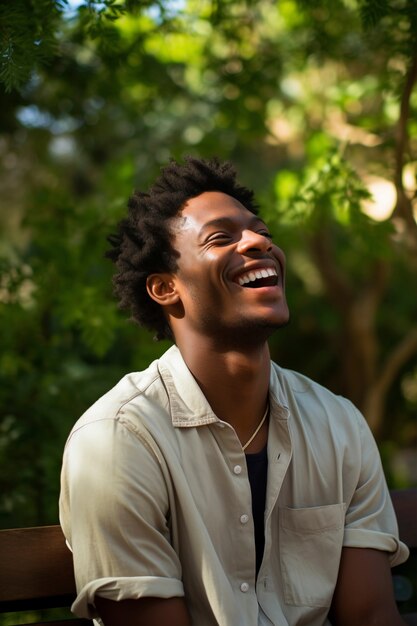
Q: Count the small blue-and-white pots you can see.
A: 0